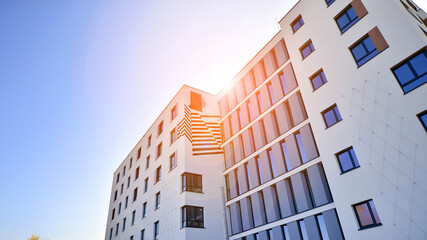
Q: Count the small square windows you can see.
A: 6